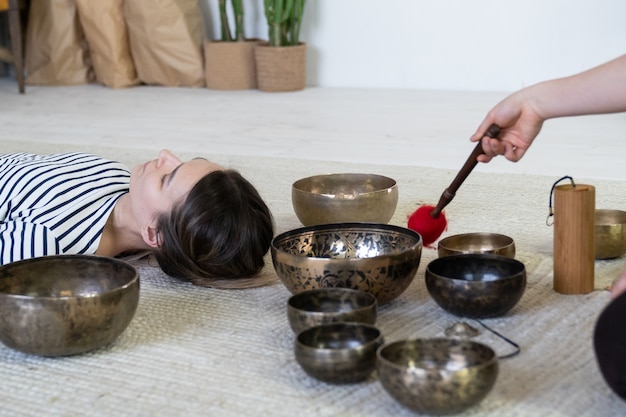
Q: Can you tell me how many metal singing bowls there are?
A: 9